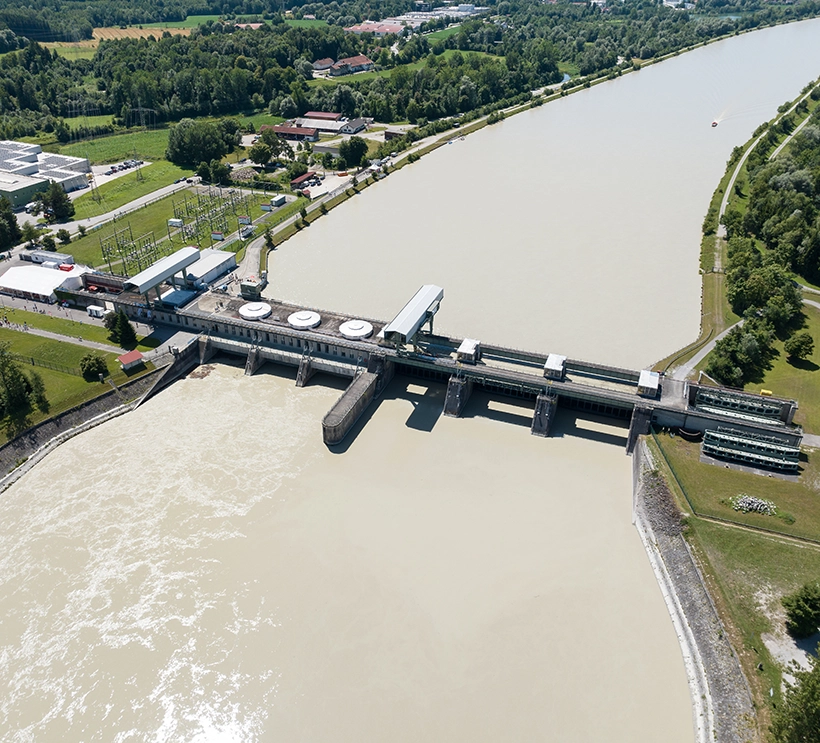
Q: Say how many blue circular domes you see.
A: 0